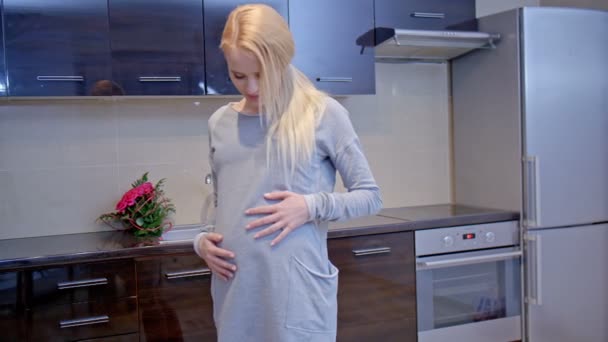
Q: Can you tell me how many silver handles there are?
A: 11